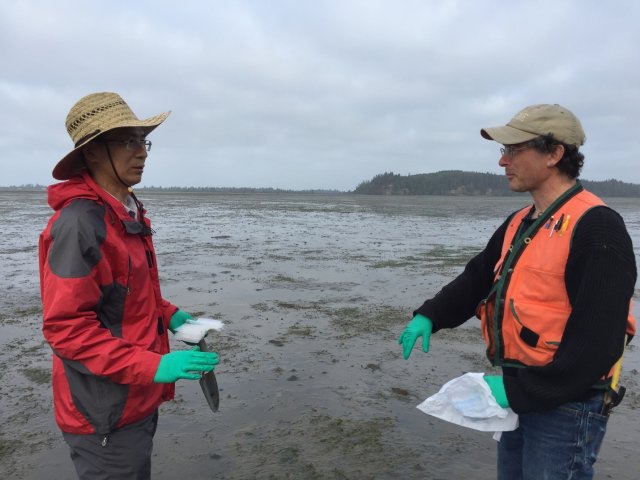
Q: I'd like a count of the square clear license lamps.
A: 0